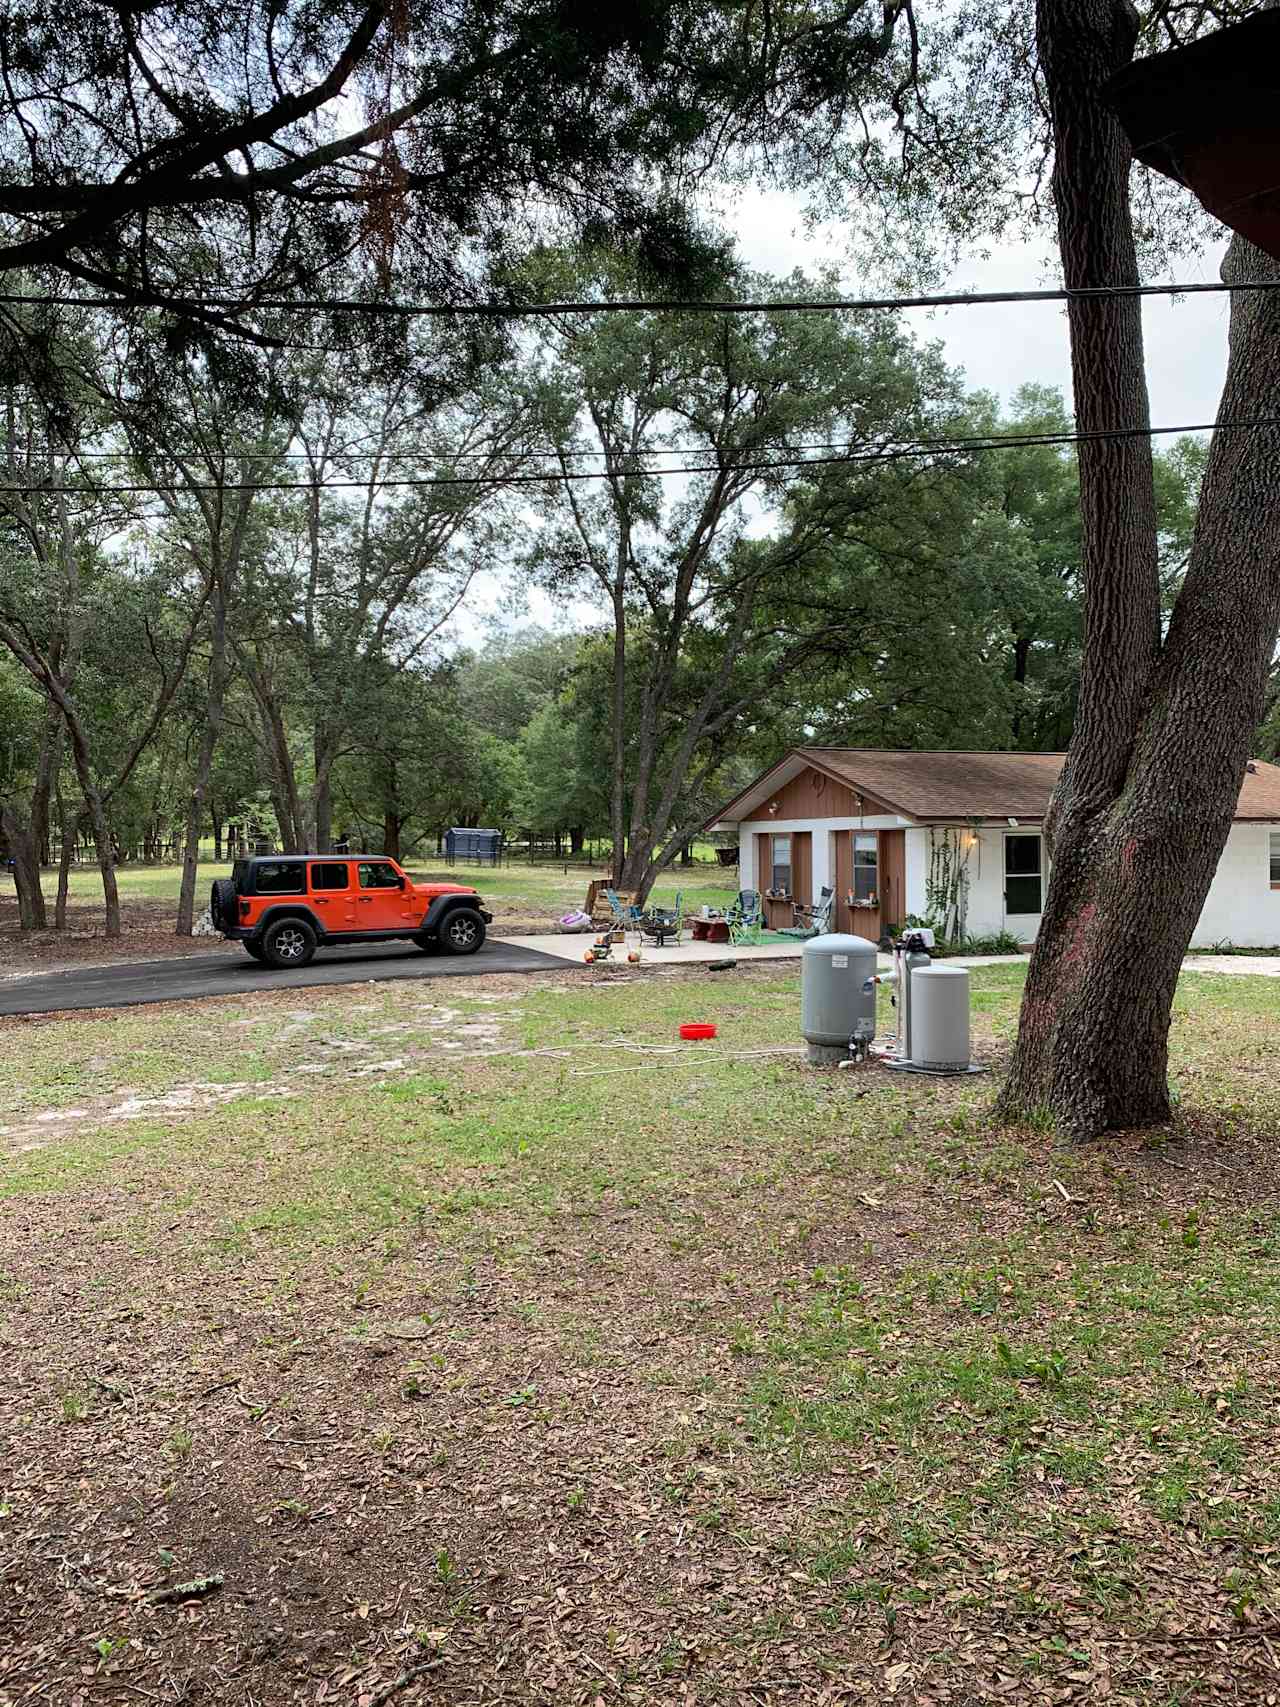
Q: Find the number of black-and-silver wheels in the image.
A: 2